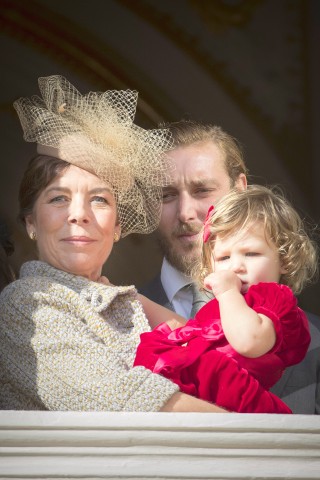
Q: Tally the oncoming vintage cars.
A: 0